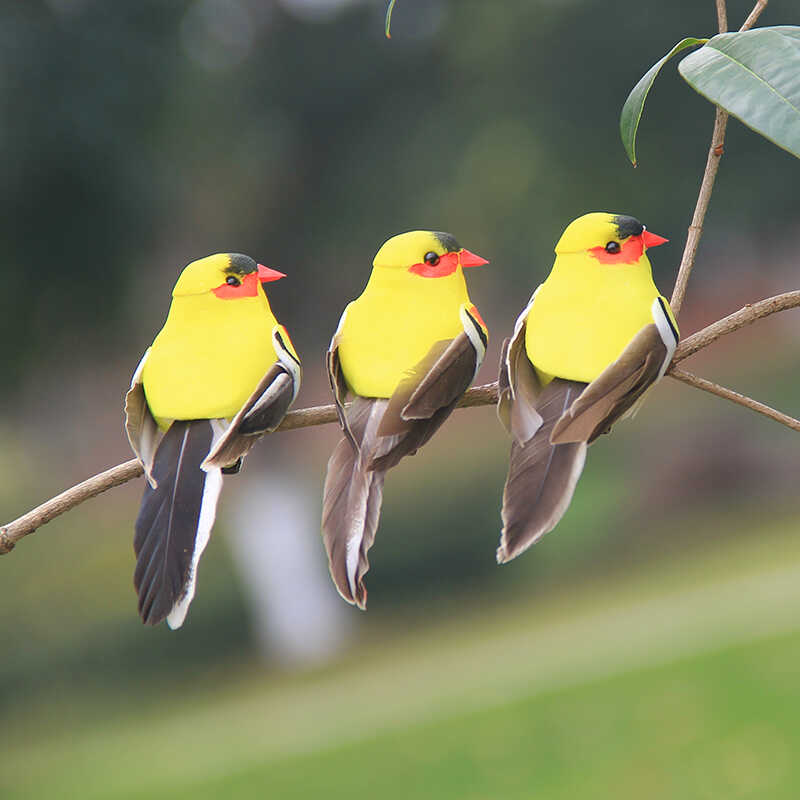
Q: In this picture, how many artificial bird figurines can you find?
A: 3